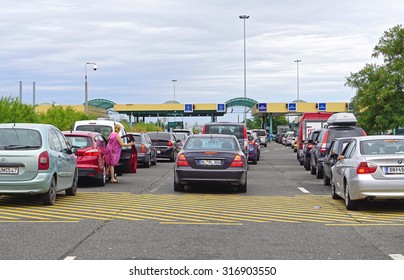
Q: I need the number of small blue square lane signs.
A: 5